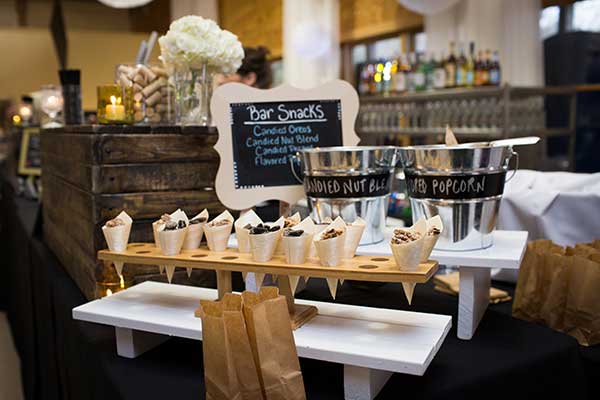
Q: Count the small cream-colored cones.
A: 14